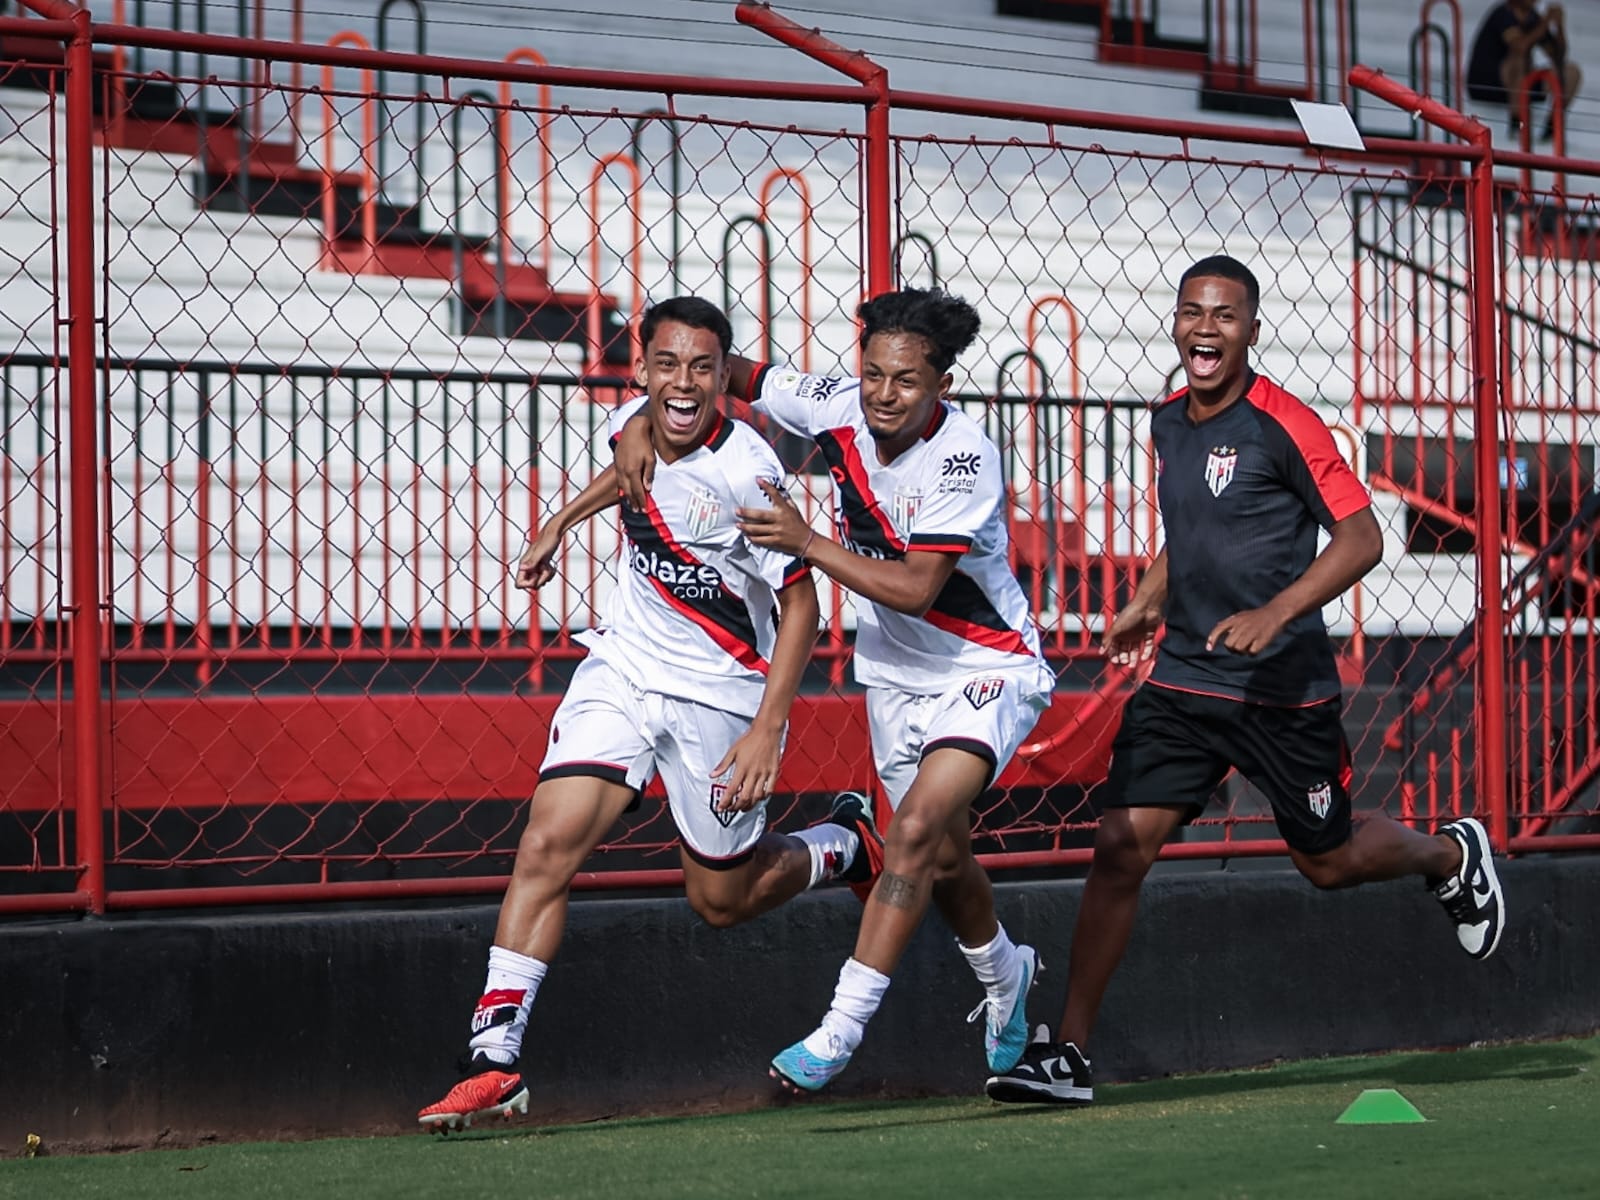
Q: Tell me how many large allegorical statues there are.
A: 0